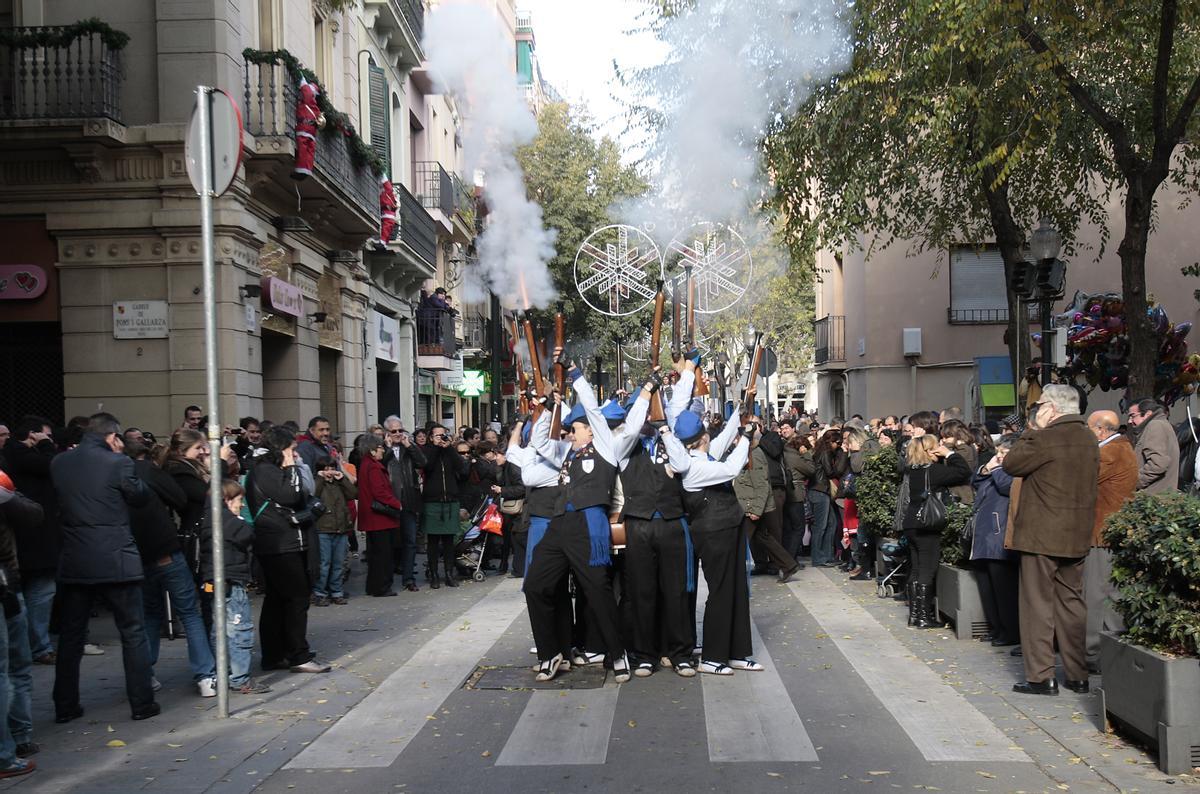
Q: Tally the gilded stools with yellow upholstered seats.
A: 0